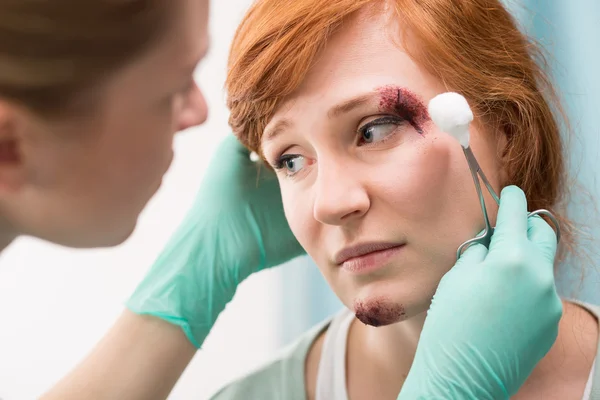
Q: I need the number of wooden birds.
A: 0